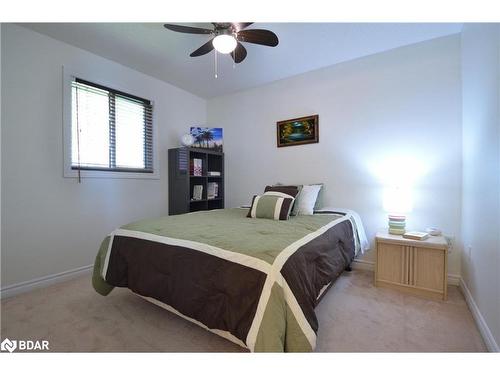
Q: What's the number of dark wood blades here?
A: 5